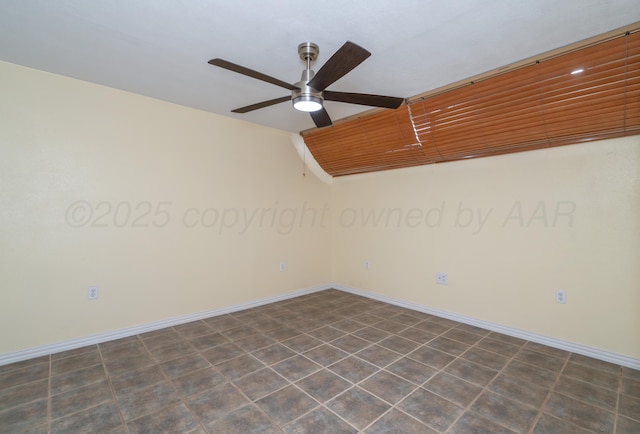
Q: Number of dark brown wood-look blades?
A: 5